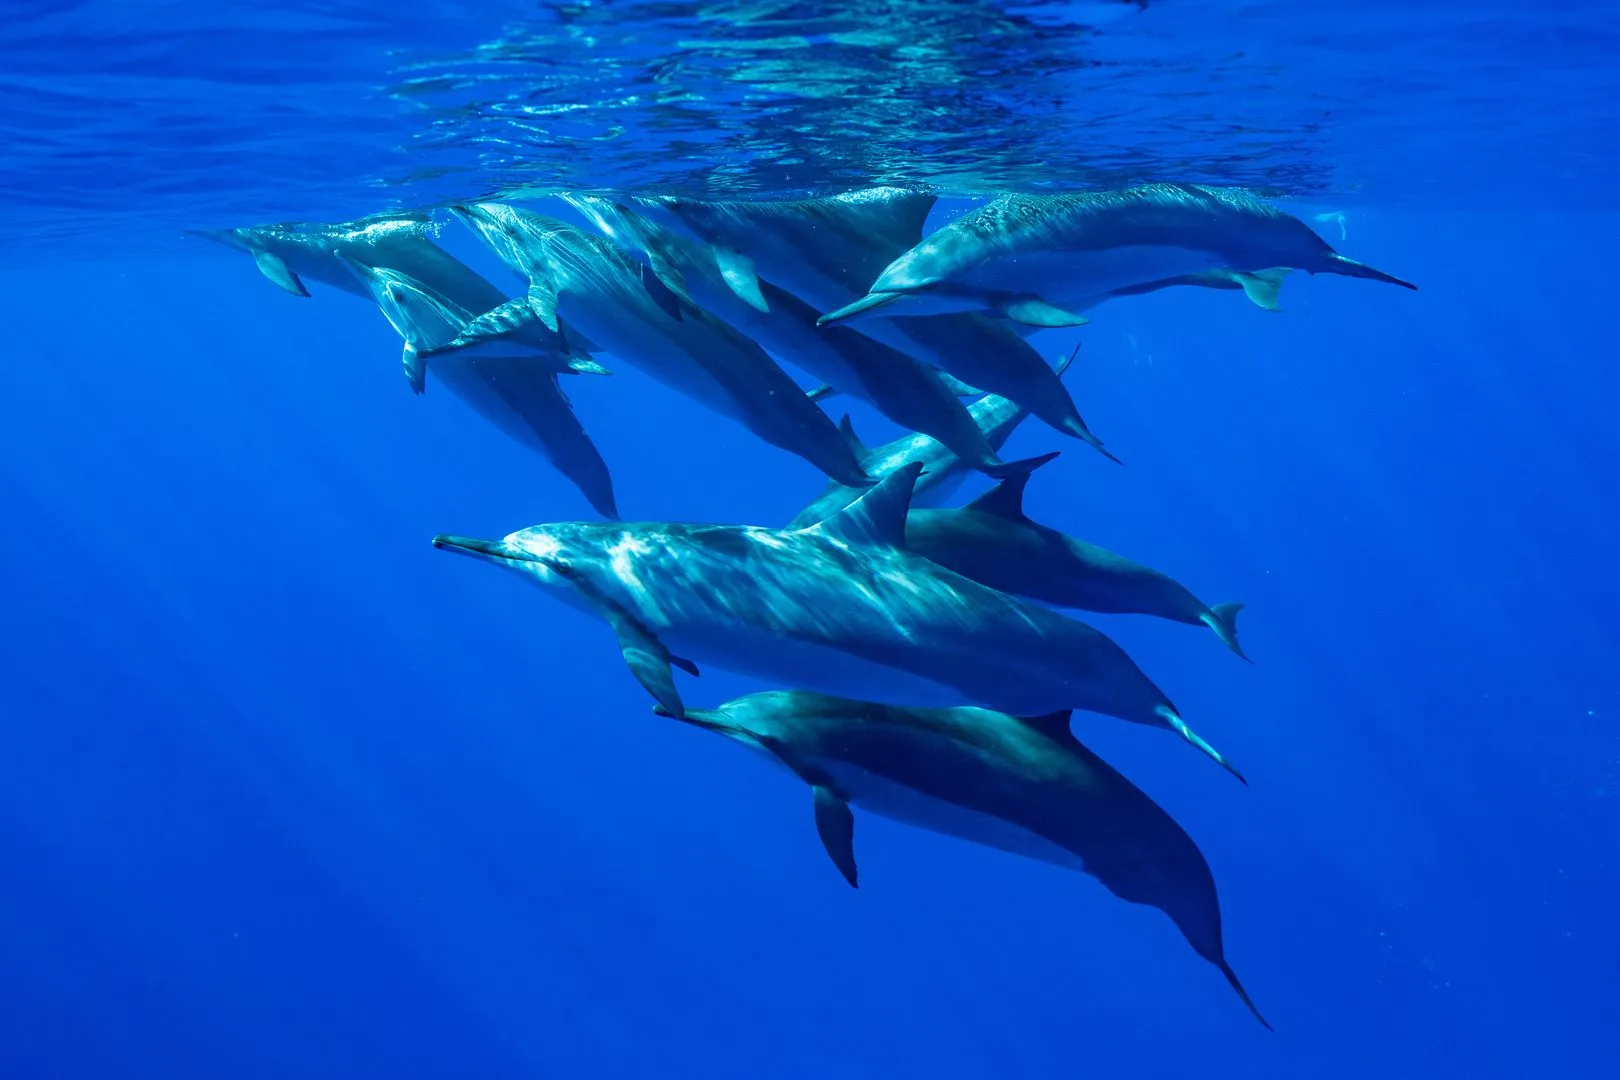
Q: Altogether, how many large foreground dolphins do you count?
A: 2